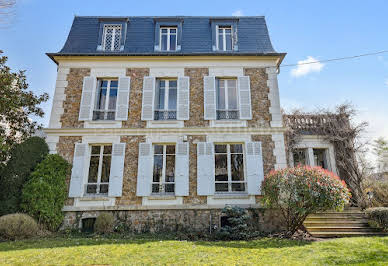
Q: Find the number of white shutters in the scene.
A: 12